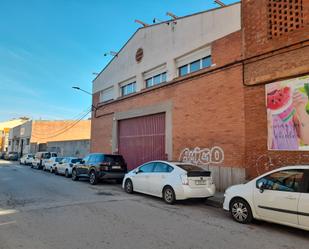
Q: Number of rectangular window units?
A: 4